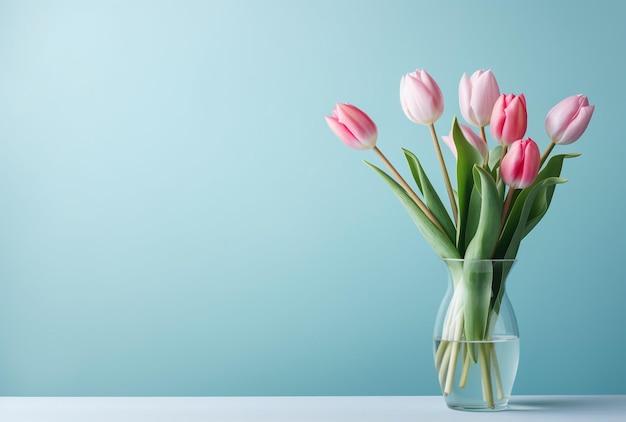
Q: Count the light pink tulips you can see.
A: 4